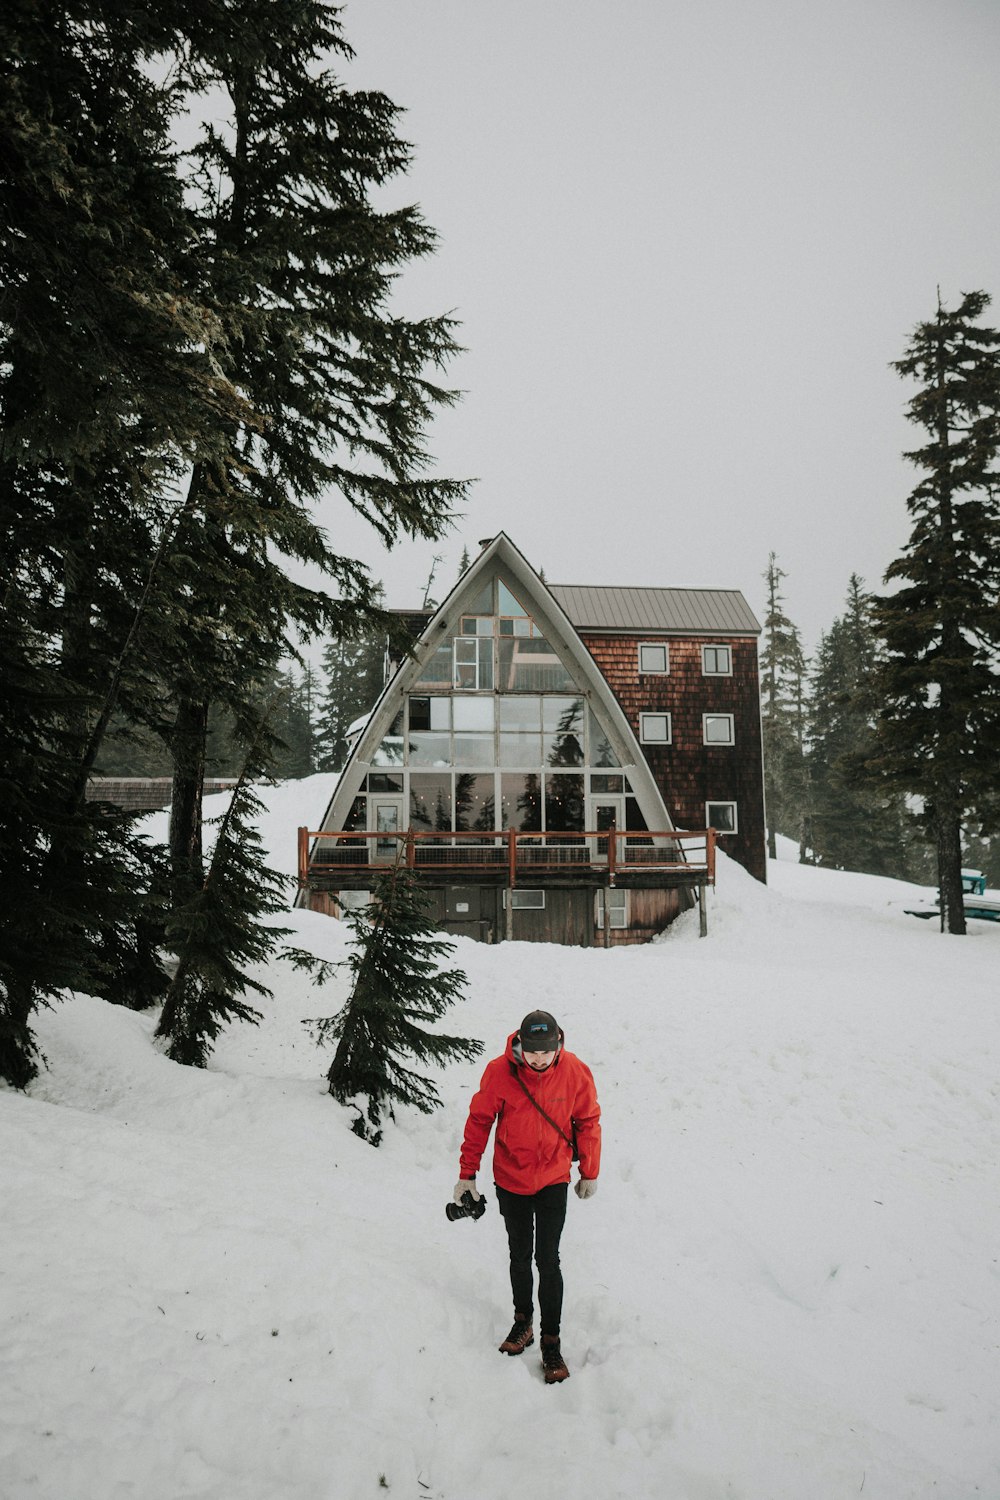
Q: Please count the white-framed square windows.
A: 5